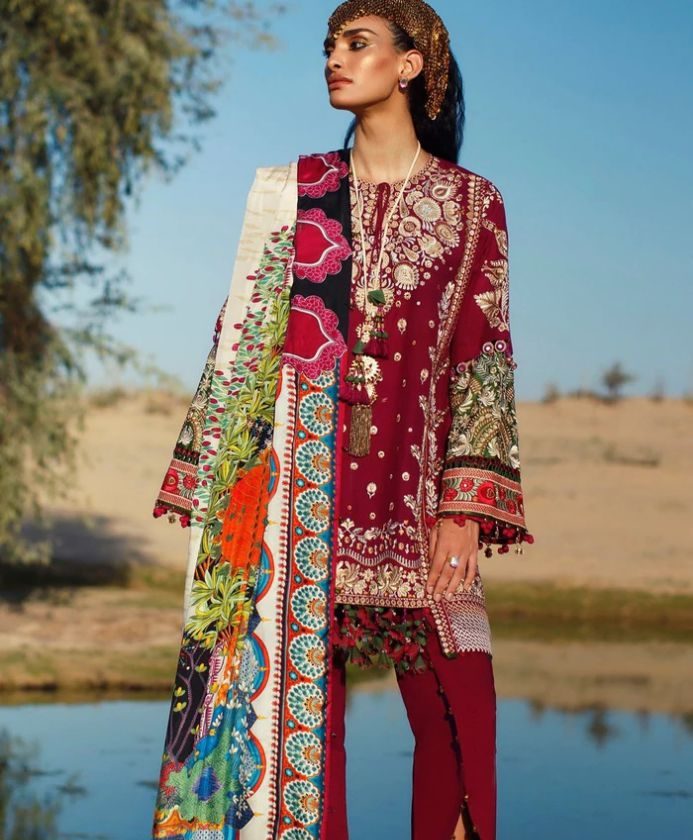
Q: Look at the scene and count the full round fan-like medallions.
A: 9